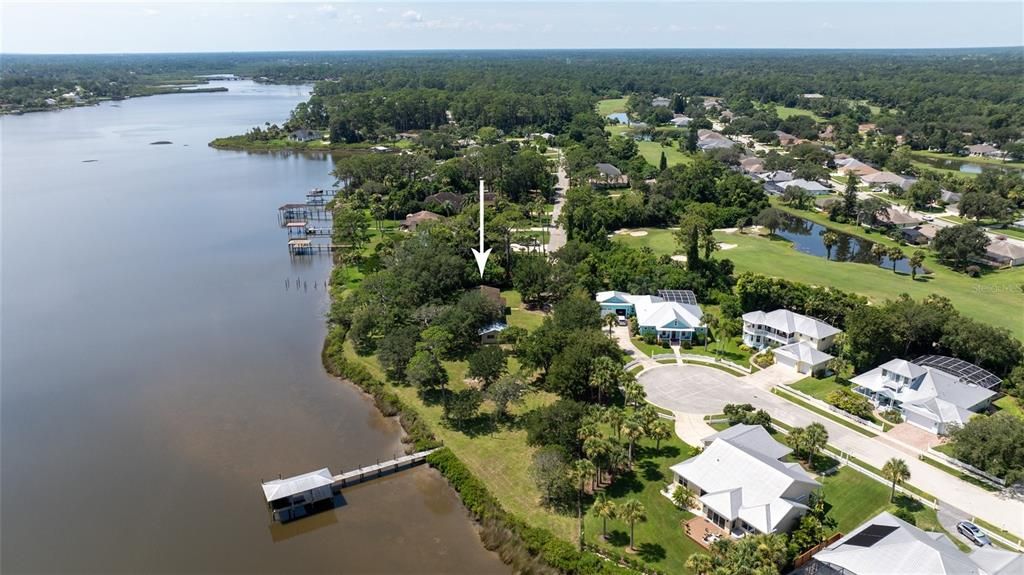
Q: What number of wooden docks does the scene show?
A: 5